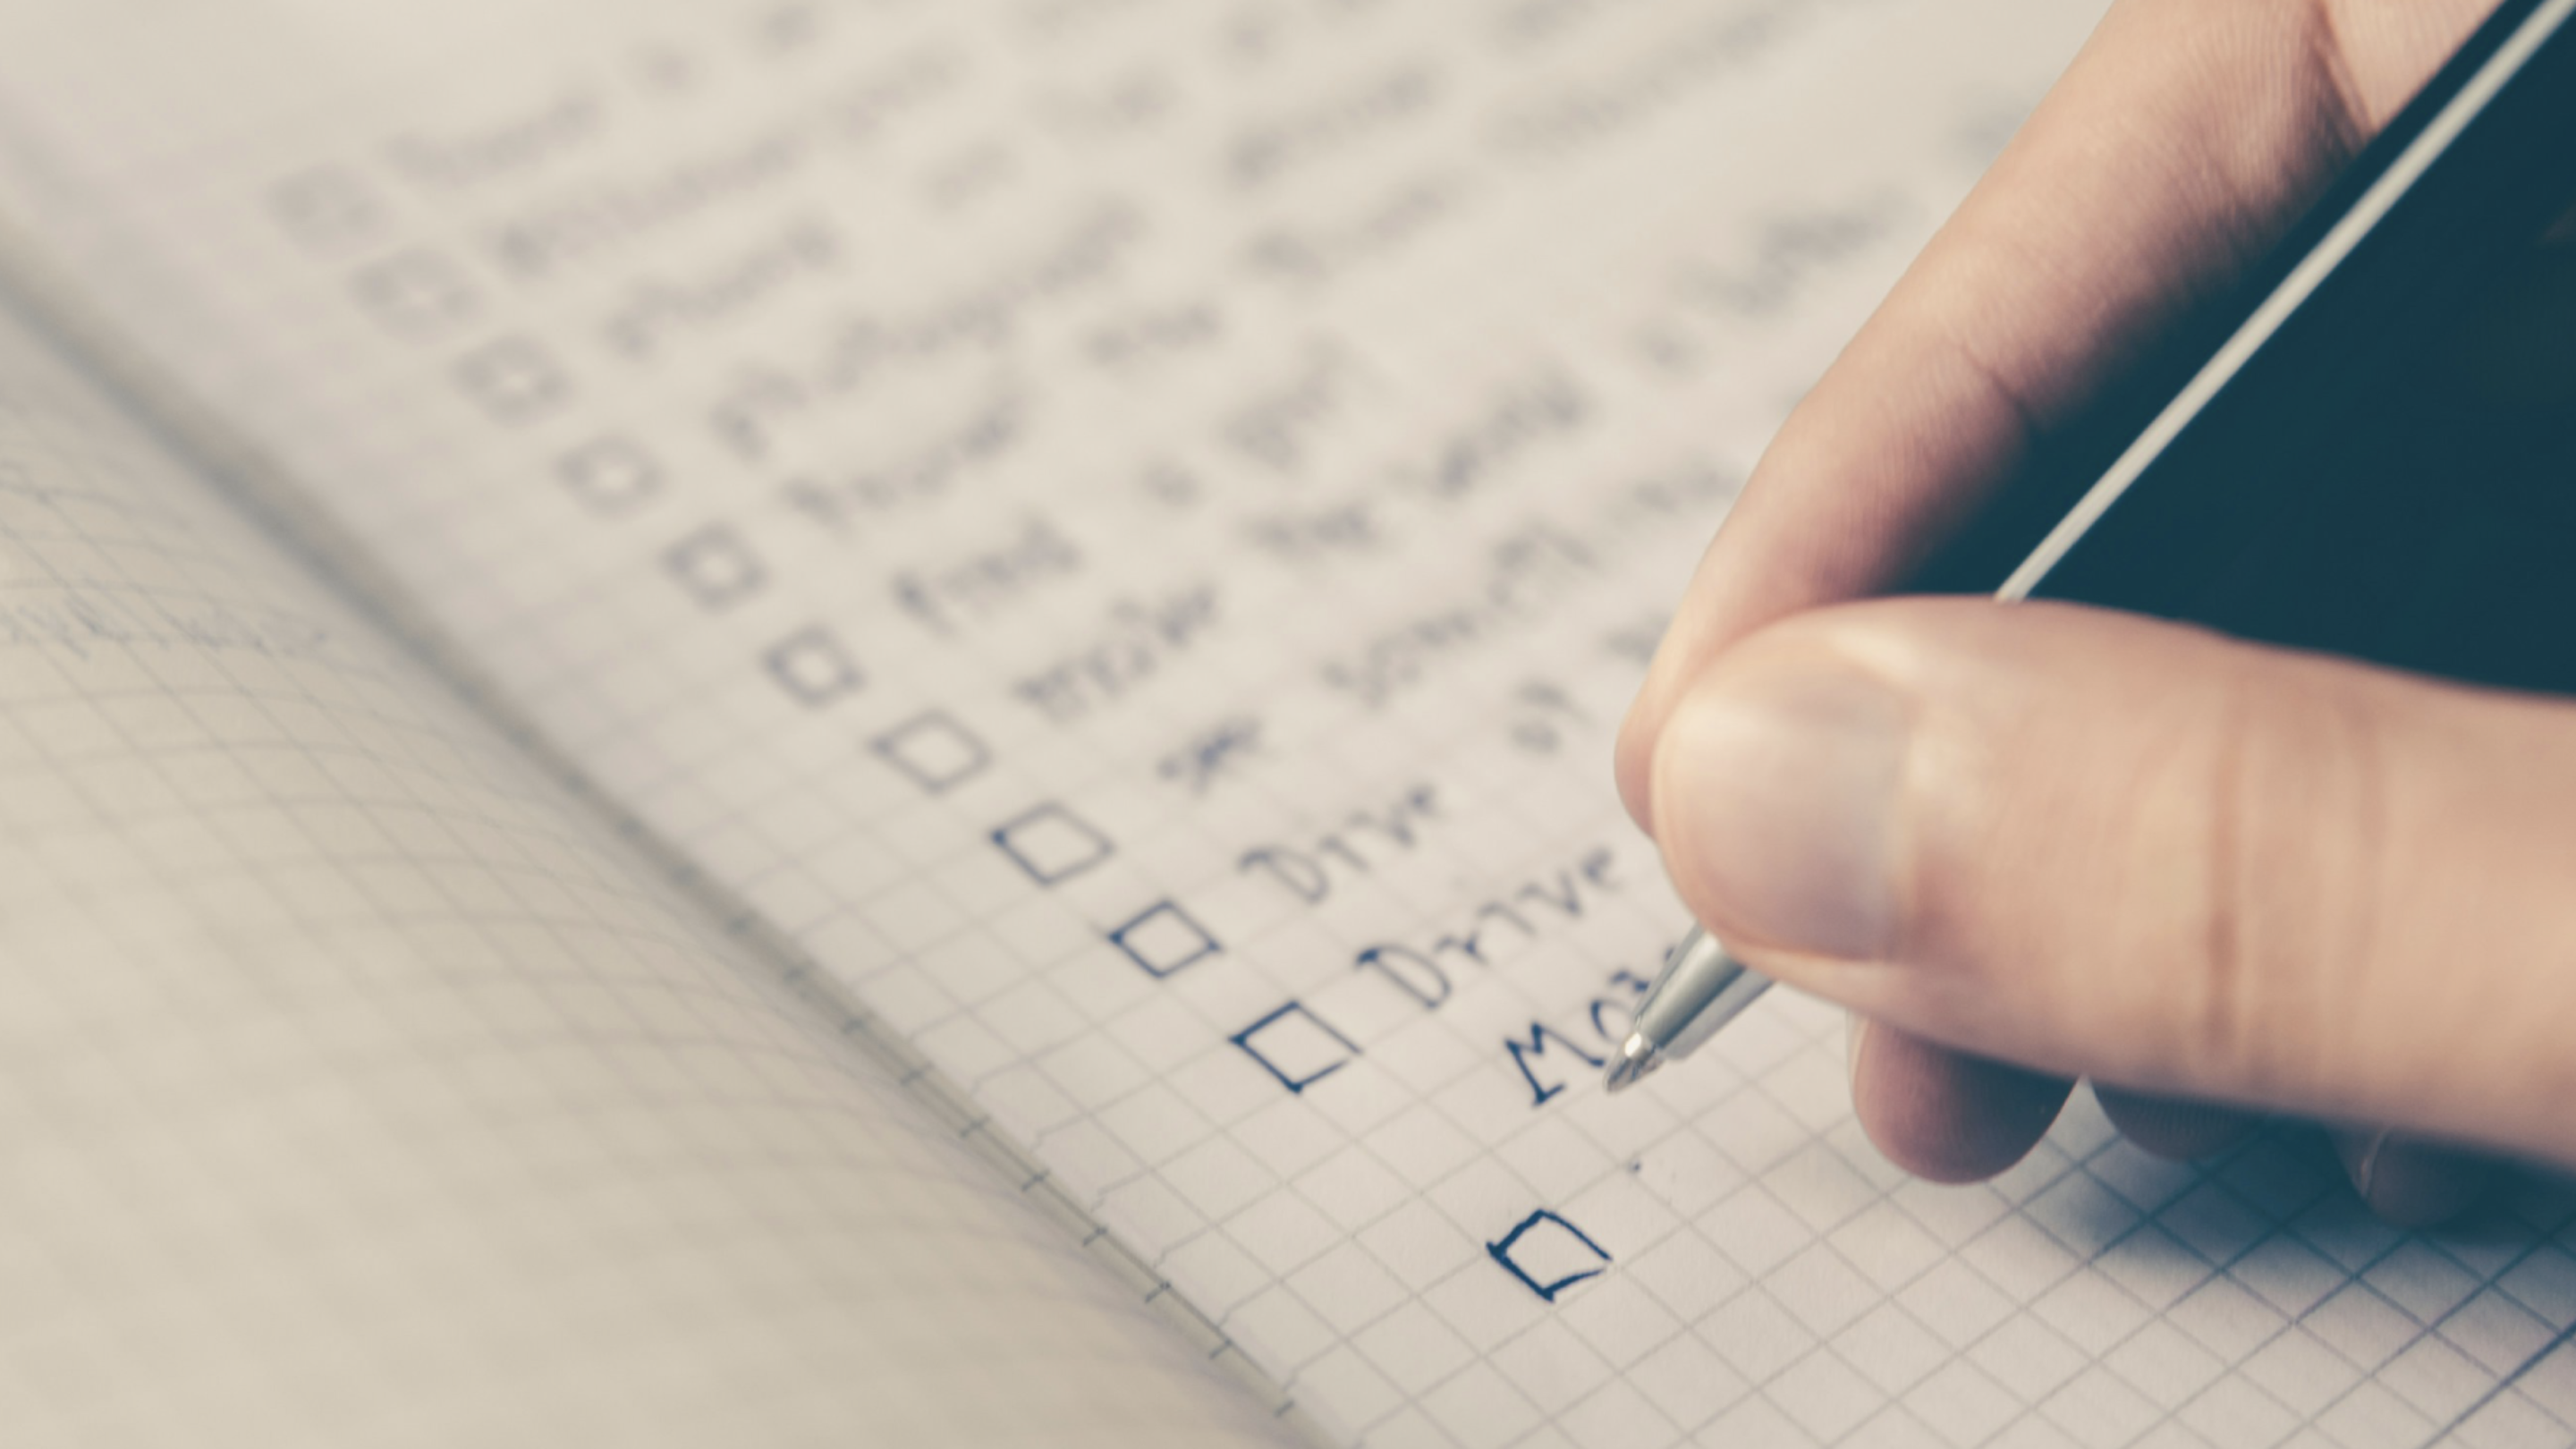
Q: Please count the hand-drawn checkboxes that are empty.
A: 11